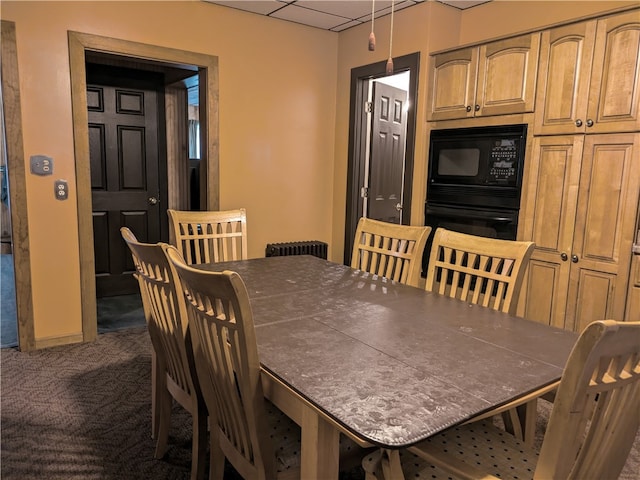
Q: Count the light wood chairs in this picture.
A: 6